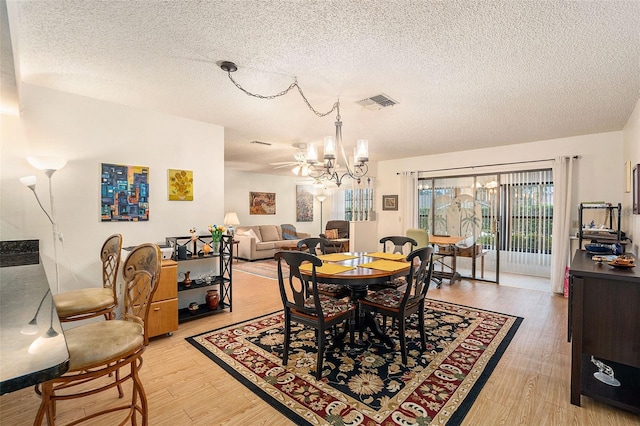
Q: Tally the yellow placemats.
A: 4